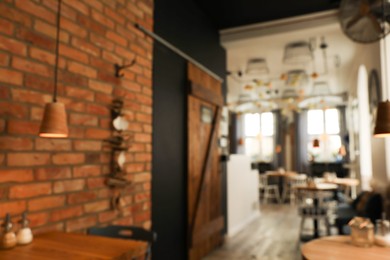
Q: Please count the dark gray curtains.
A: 4